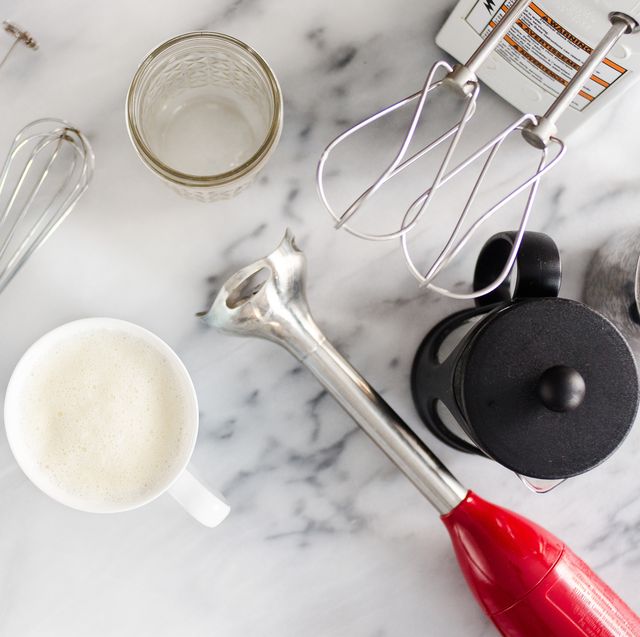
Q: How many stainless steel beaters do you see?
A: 2